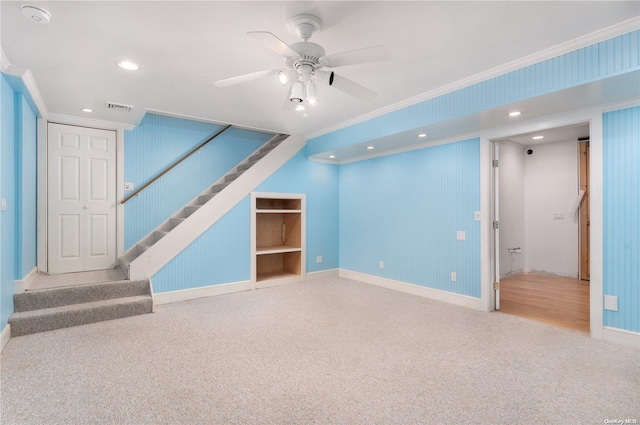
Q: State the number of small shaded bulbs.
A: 4